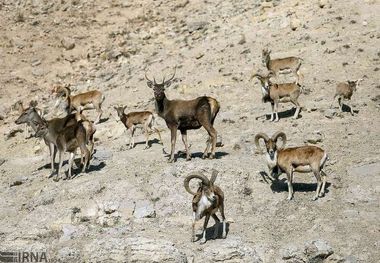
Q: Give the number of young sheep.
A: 2